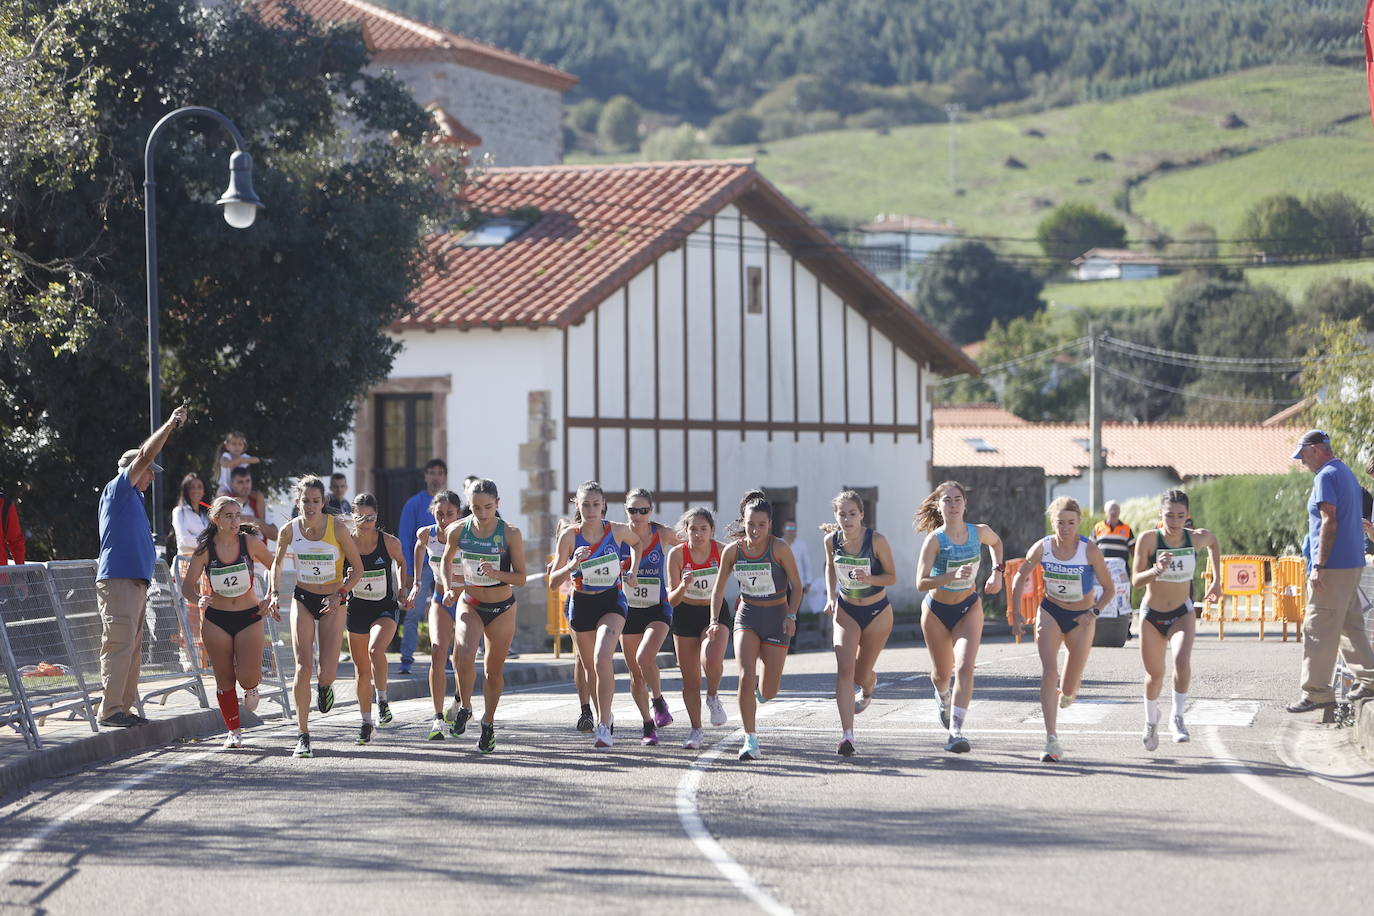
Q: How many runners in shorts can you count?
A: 5